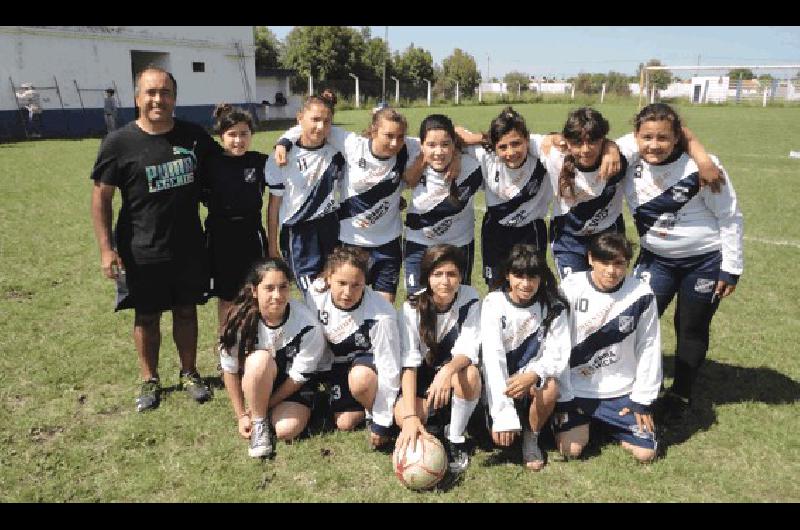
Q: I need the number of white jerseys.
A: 11